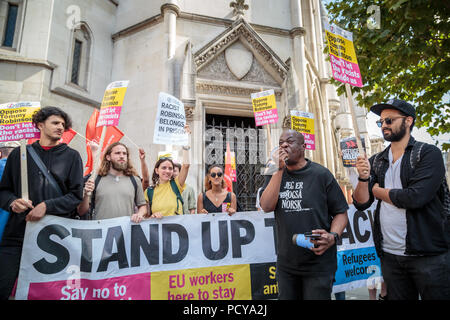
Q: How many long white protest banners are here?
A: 1